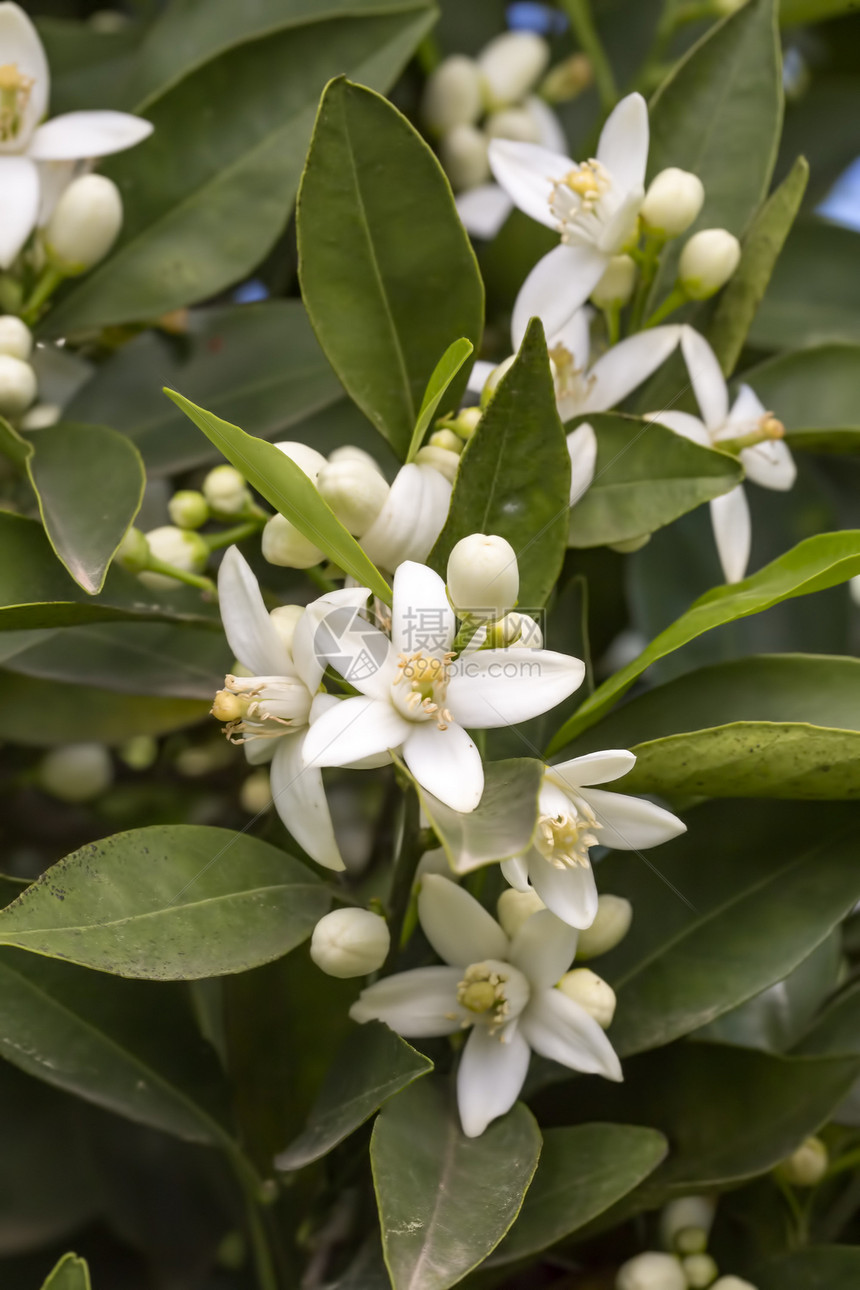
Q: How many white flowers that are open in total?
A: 8